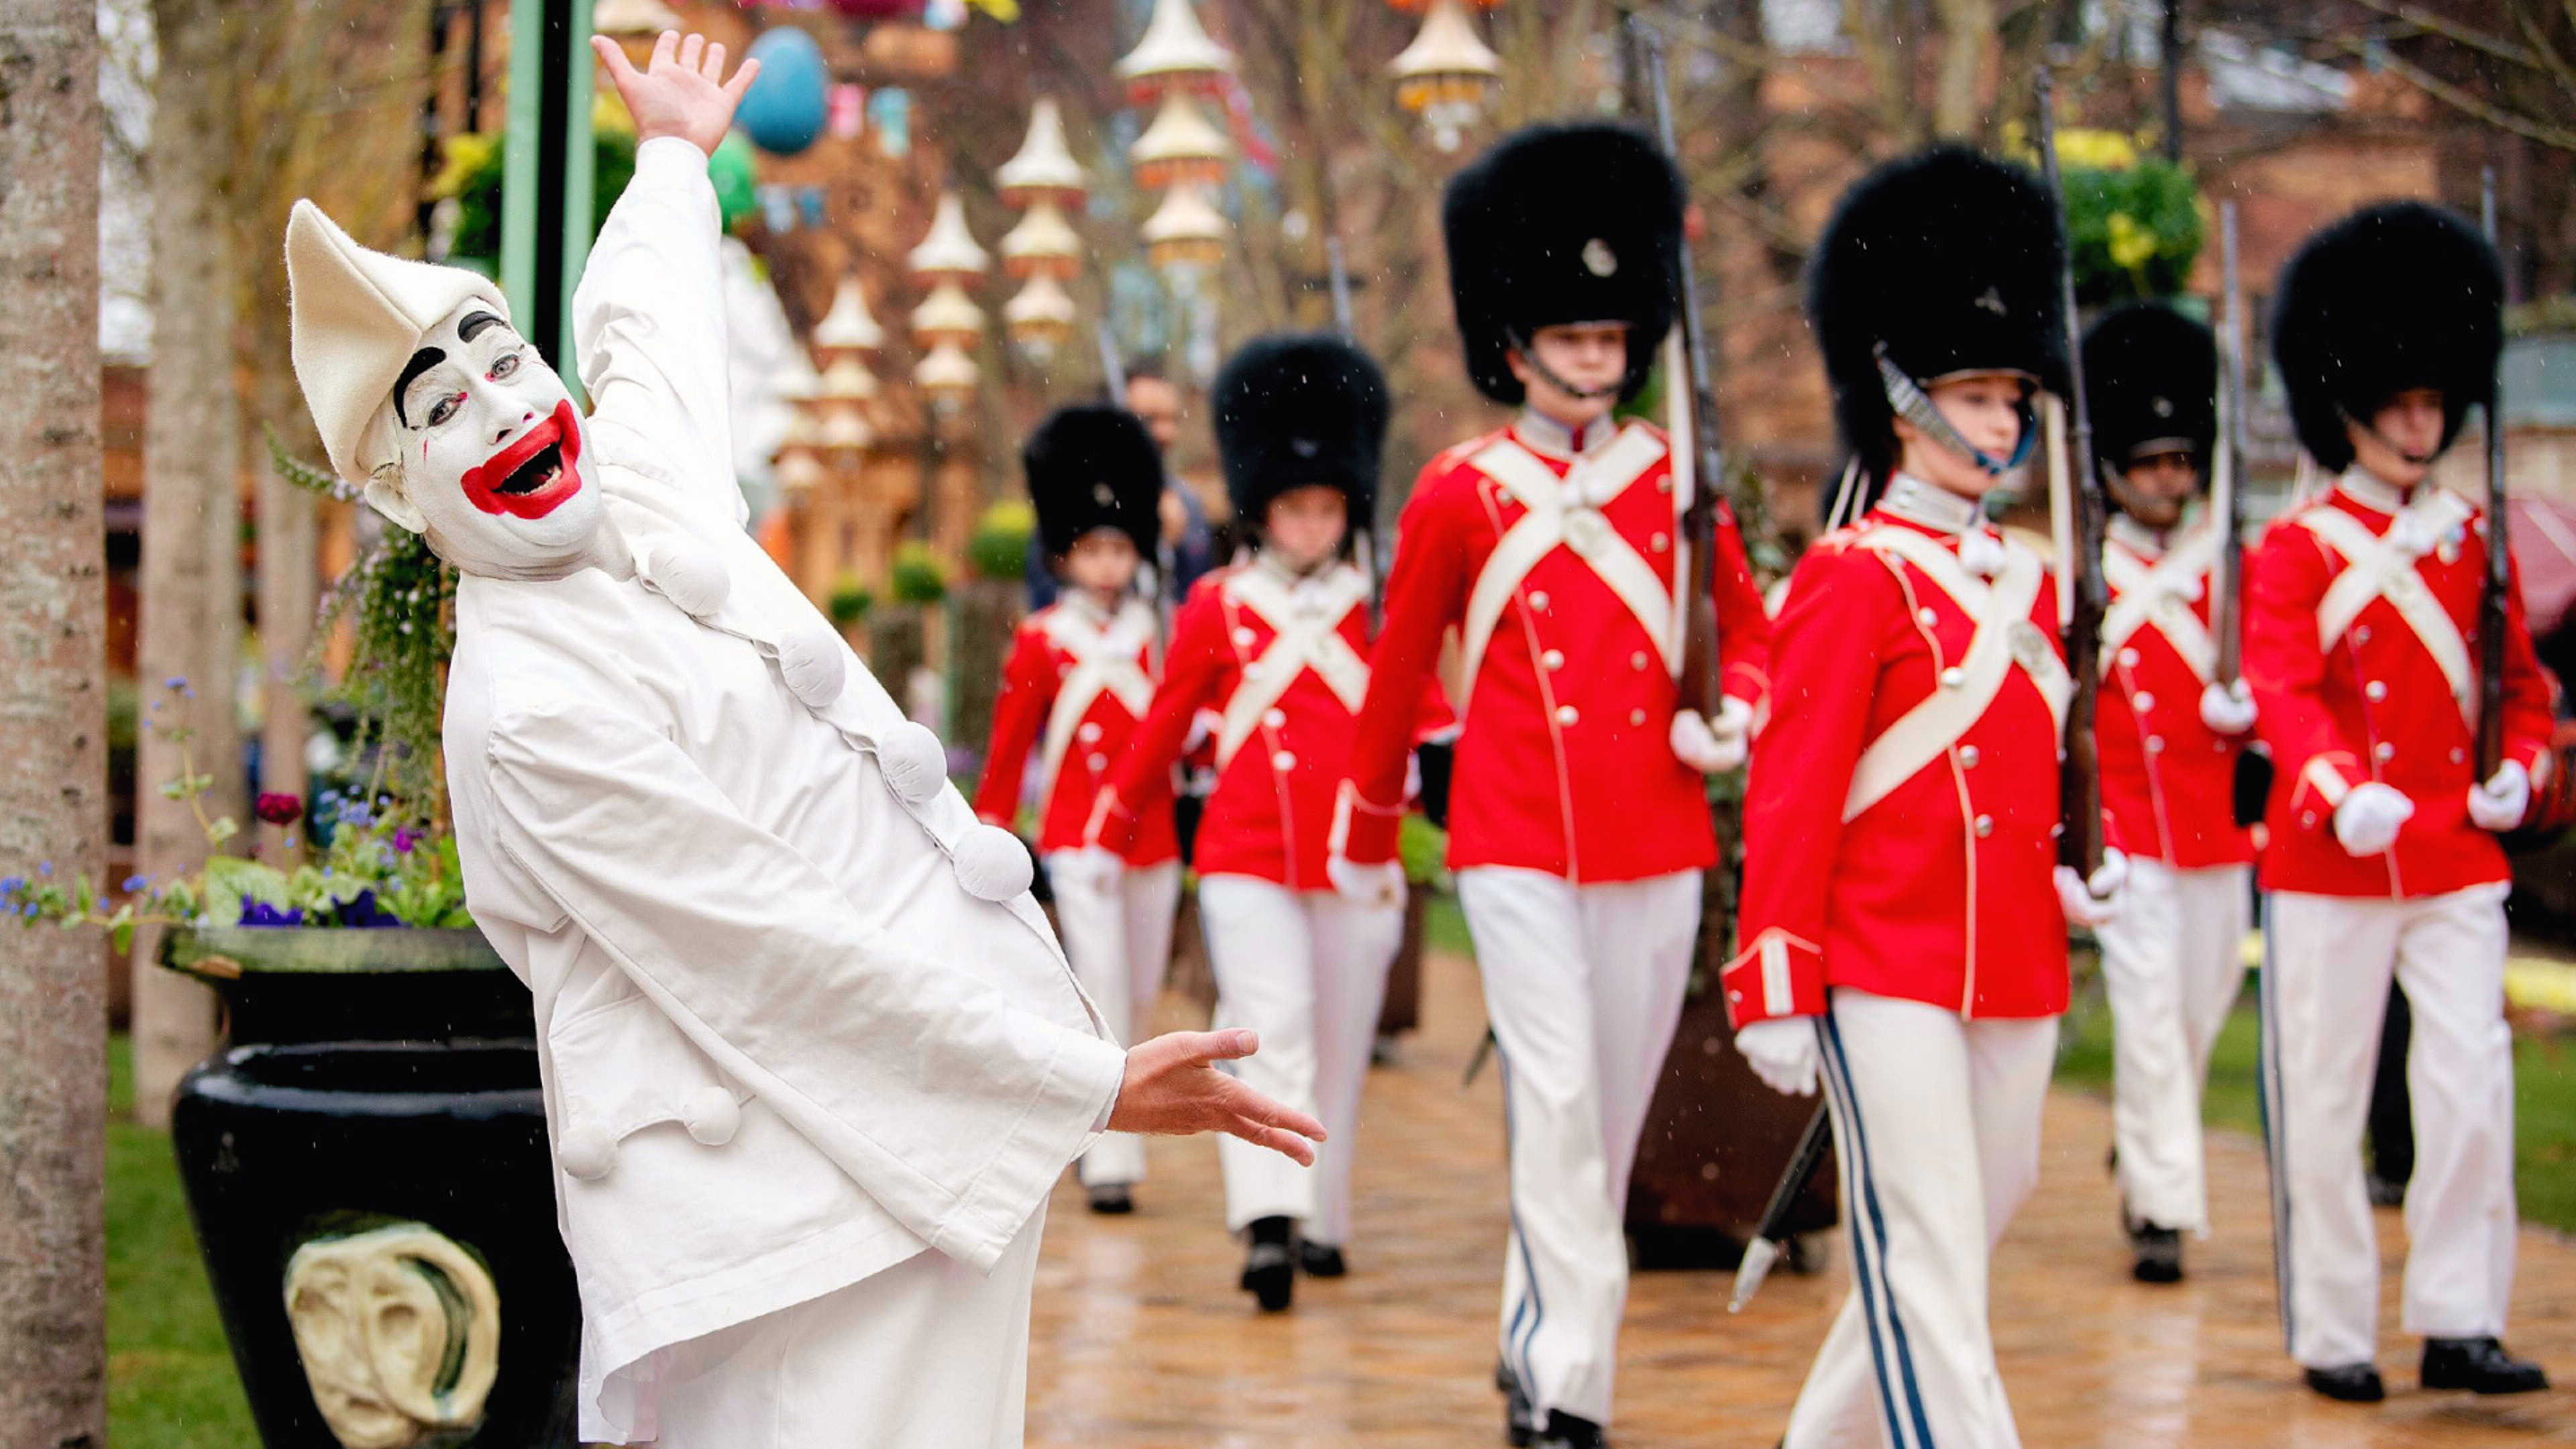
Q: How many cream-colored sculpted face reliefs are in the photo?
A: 1